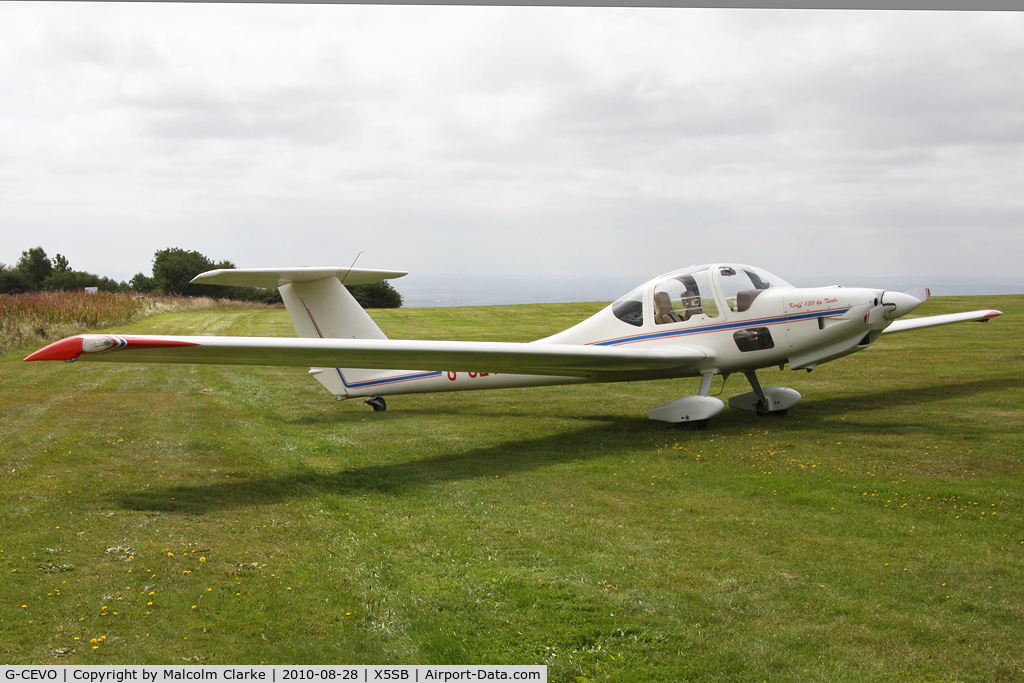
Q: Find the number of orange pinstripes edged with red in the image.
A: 0